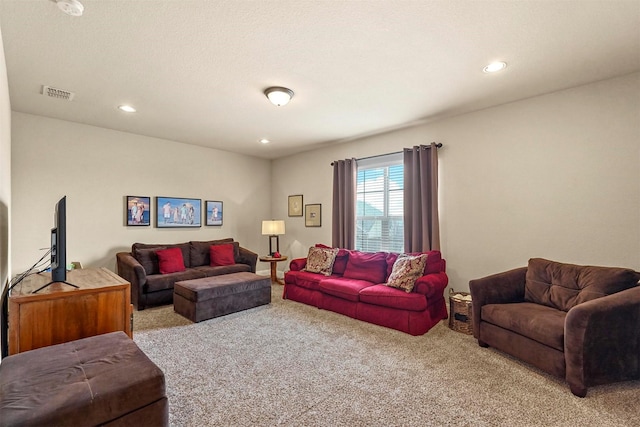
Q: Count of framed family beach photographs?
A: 3